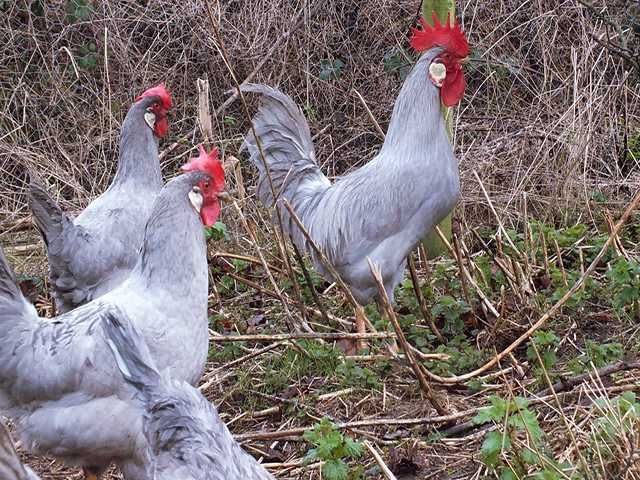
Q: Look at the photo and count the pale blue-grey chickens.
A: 4